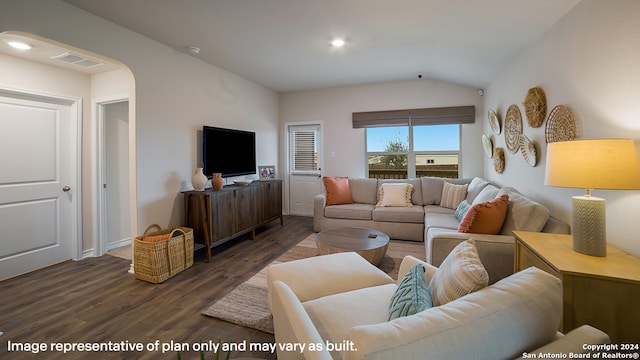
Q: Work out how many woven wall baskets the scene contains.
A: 7